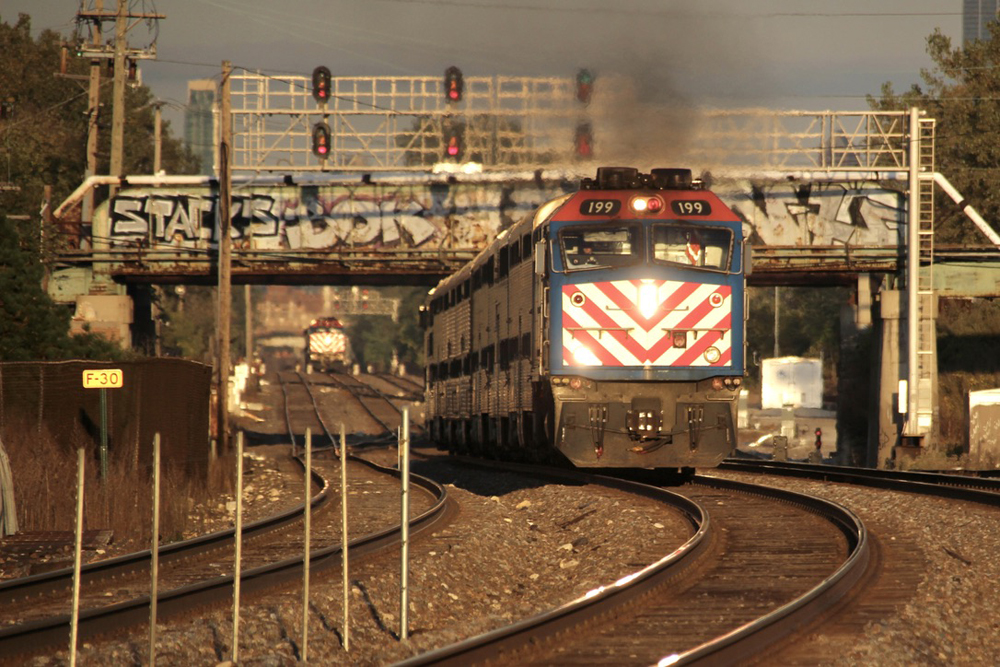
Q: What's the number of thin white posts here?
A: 6